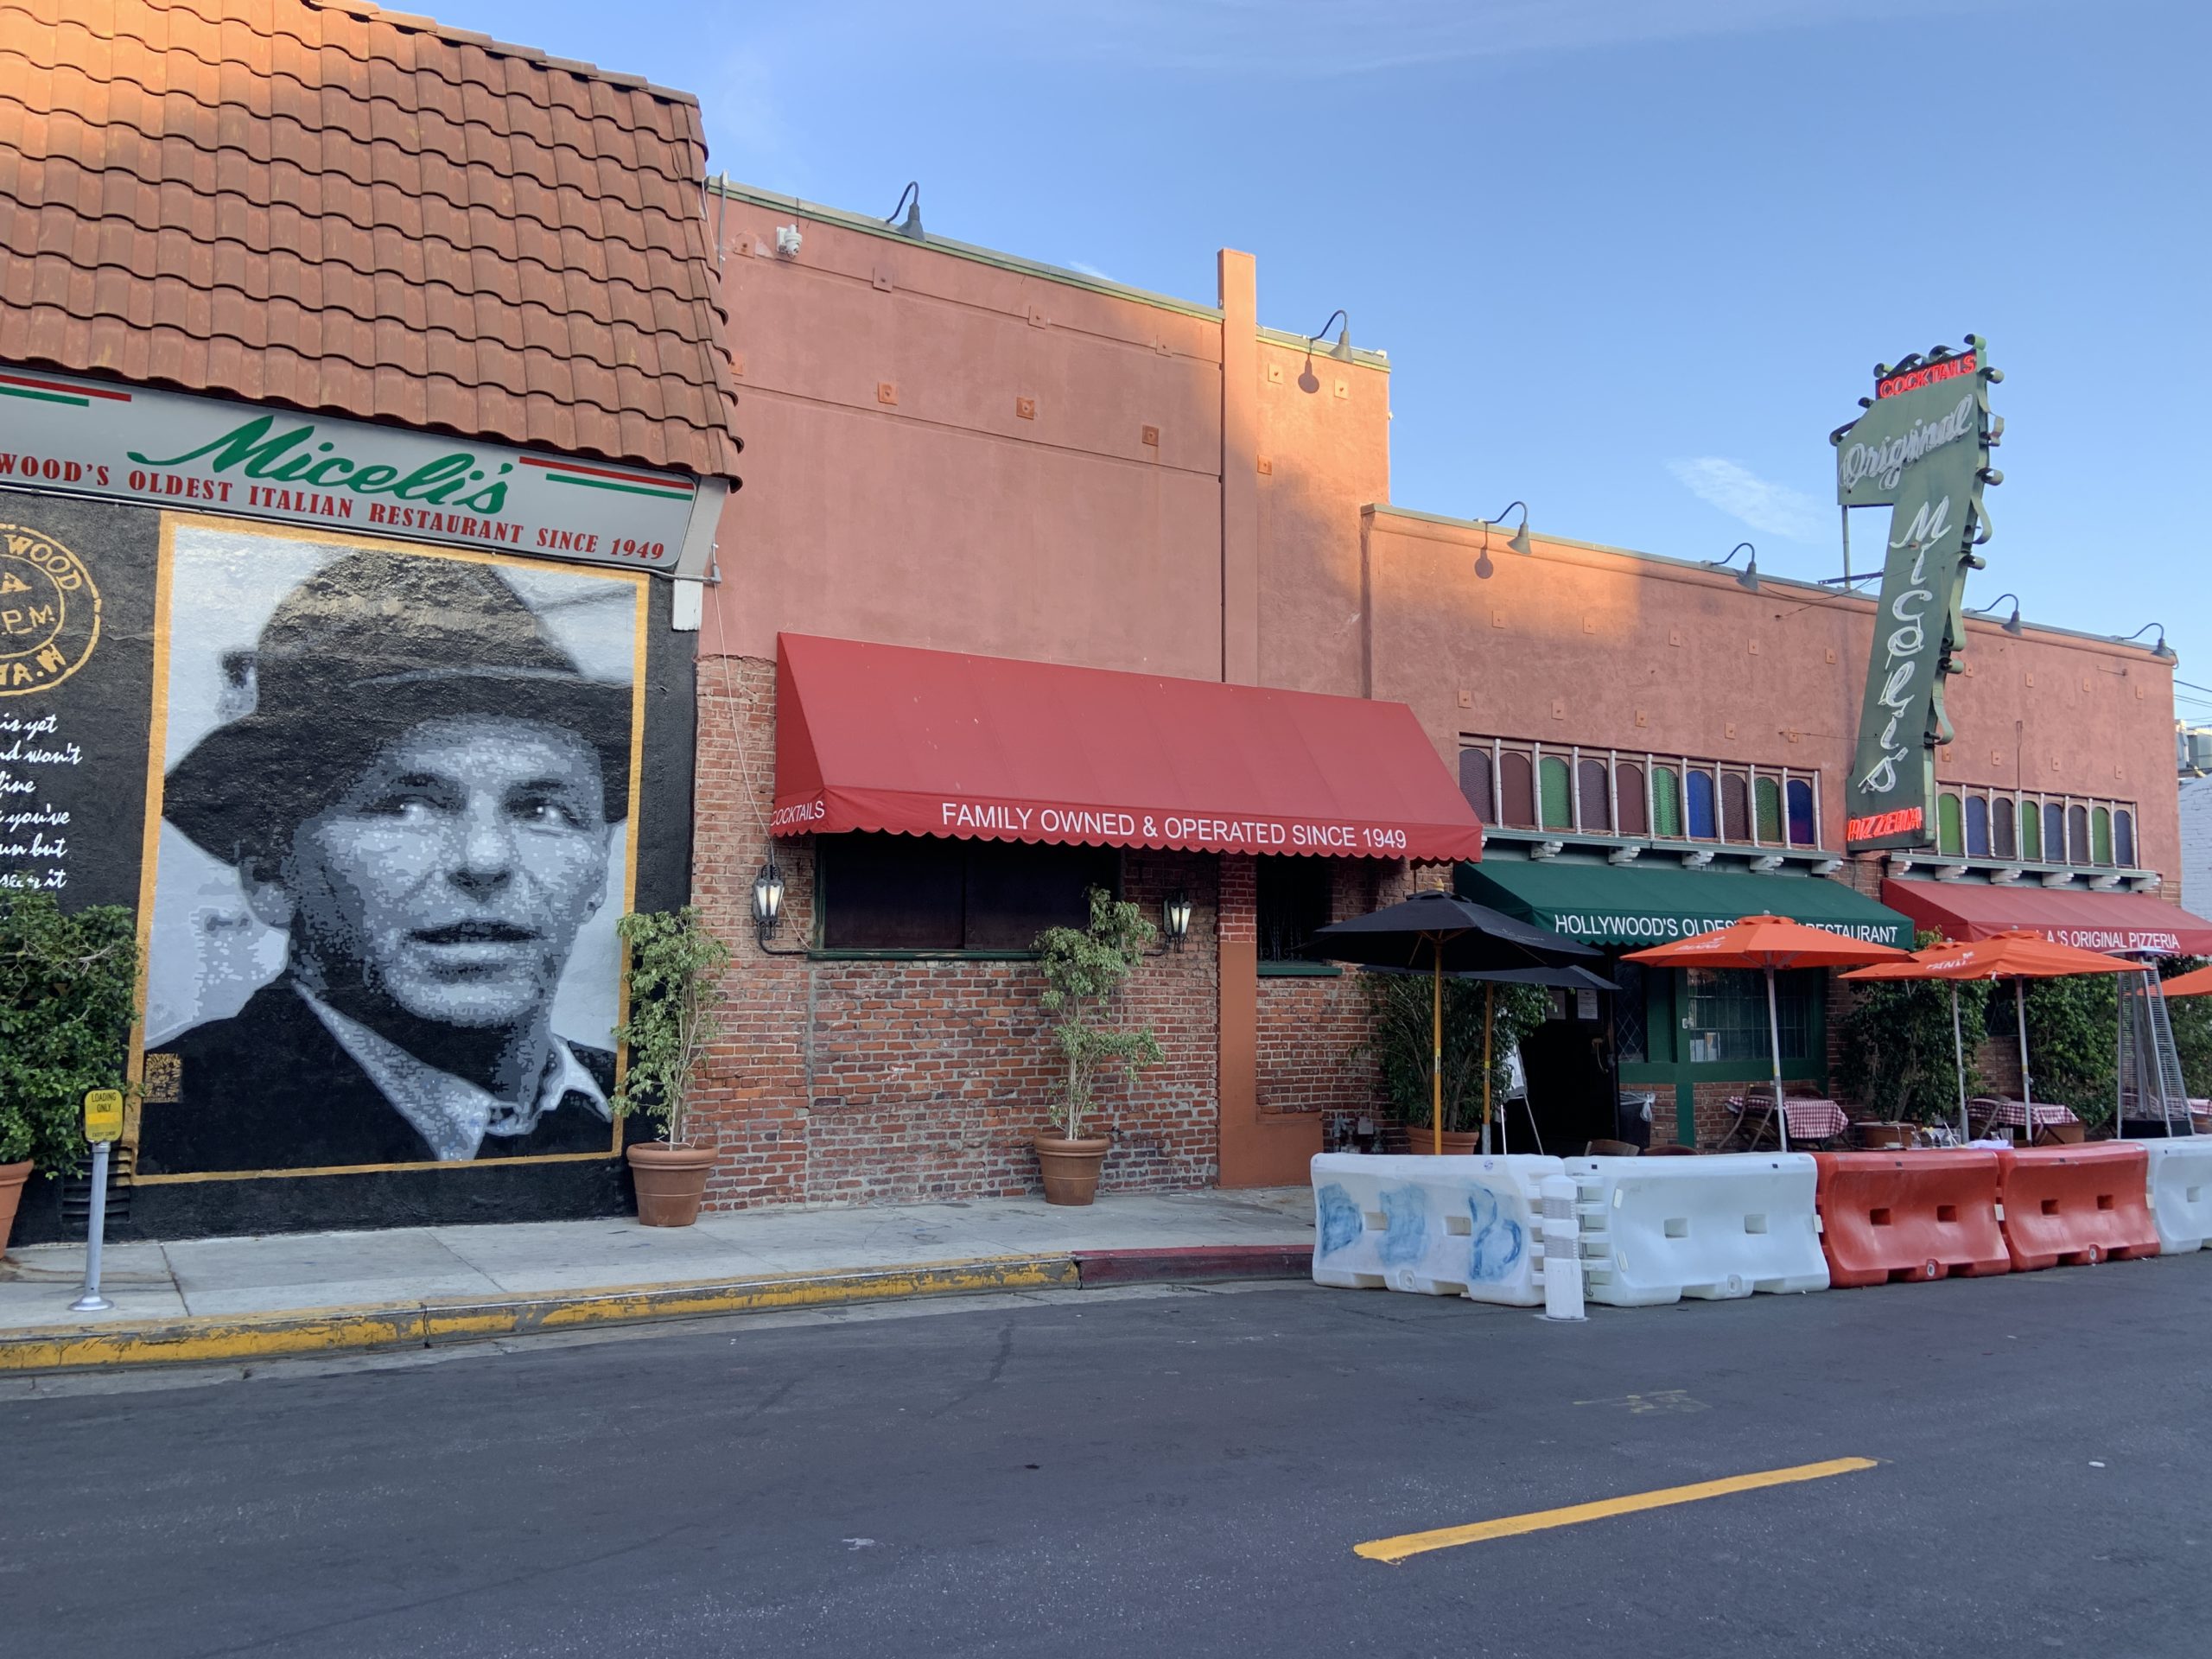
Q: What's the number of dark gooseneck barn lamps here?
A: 6